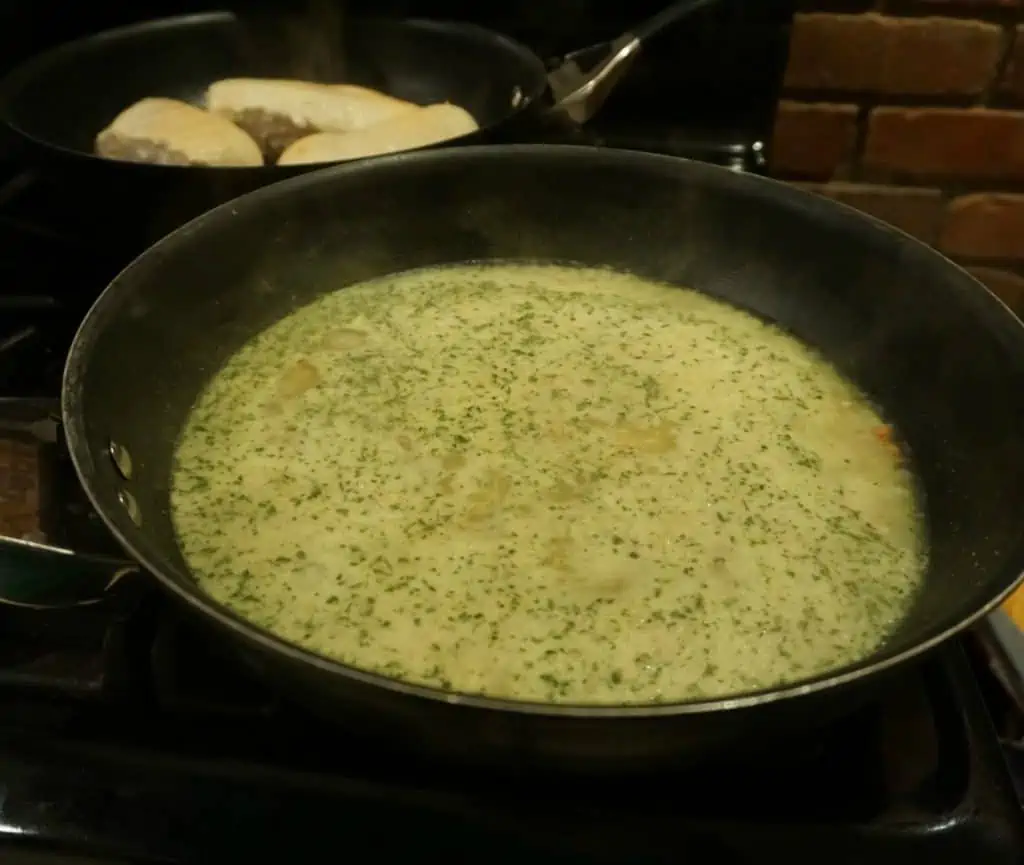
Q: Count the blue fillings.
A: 0